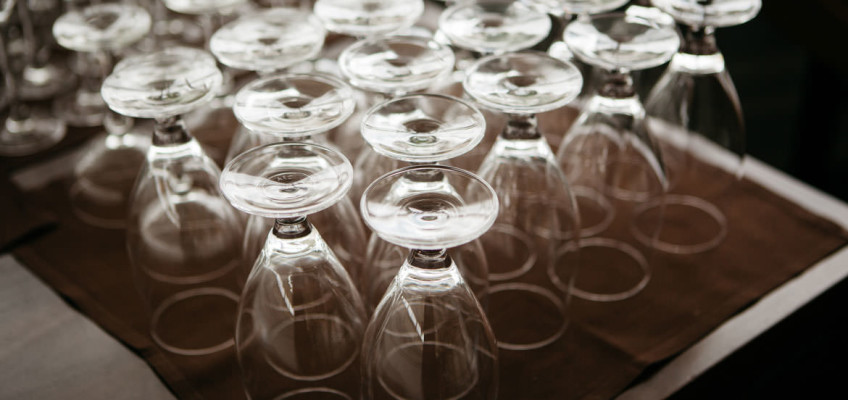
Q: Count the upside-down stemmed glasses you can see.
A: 15